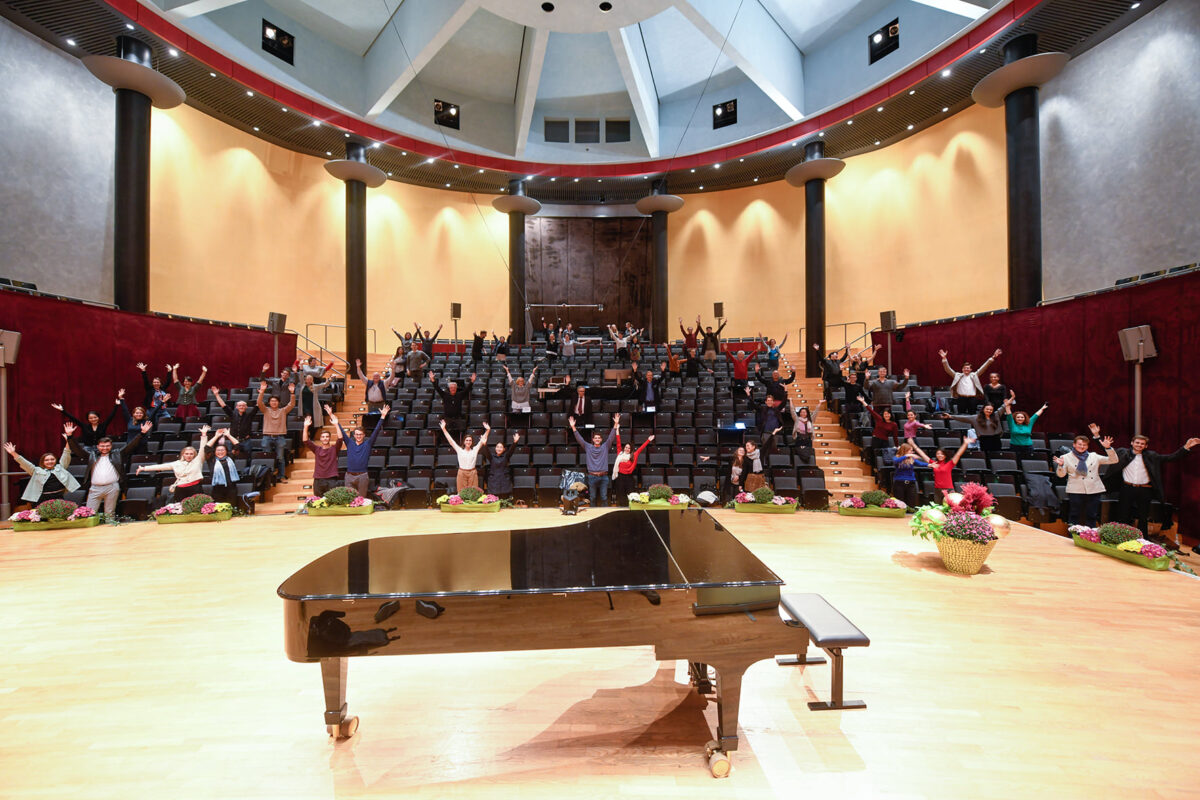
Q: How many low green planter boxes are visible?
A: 8